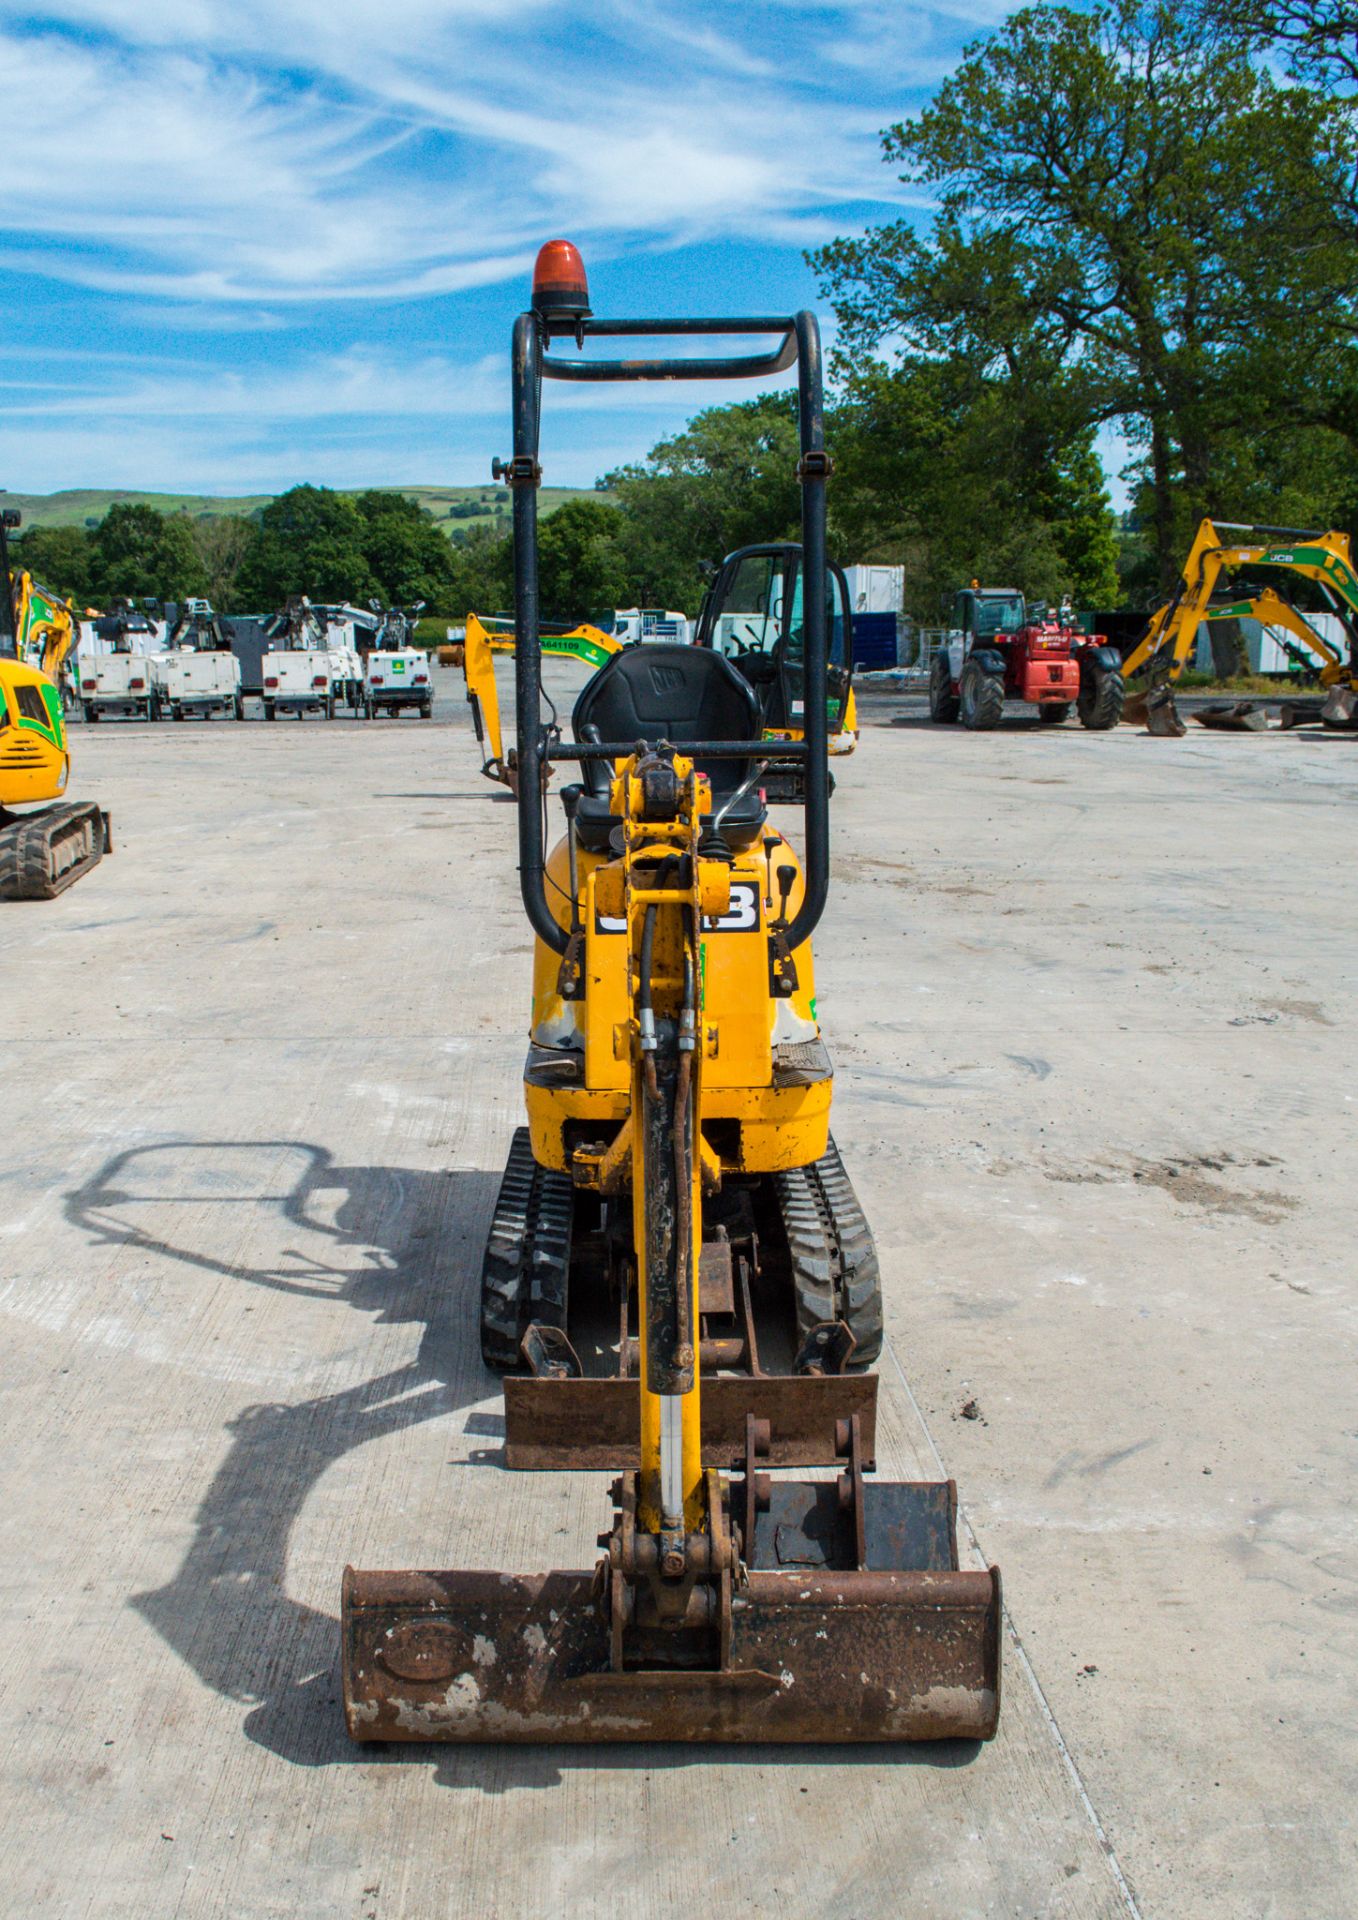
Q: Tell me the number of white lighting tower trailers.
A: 4